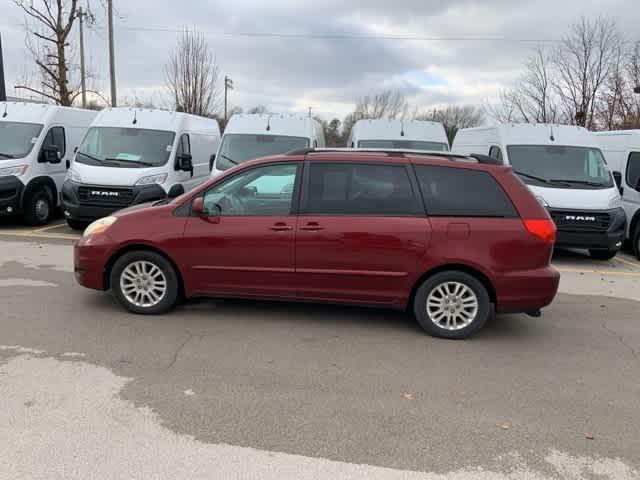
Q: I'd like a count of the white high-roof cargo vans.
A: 6